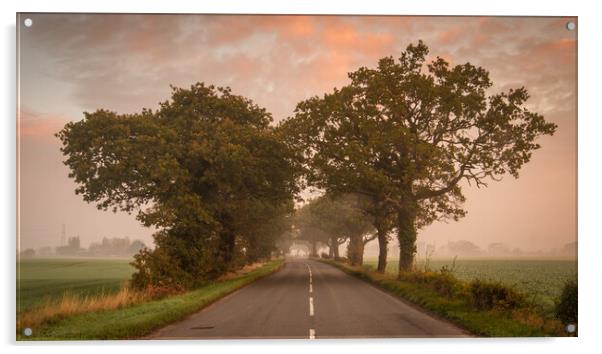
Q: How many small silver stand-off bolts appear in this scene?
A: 4